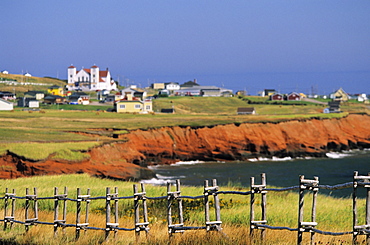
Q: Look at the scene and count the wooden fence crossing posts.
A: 11